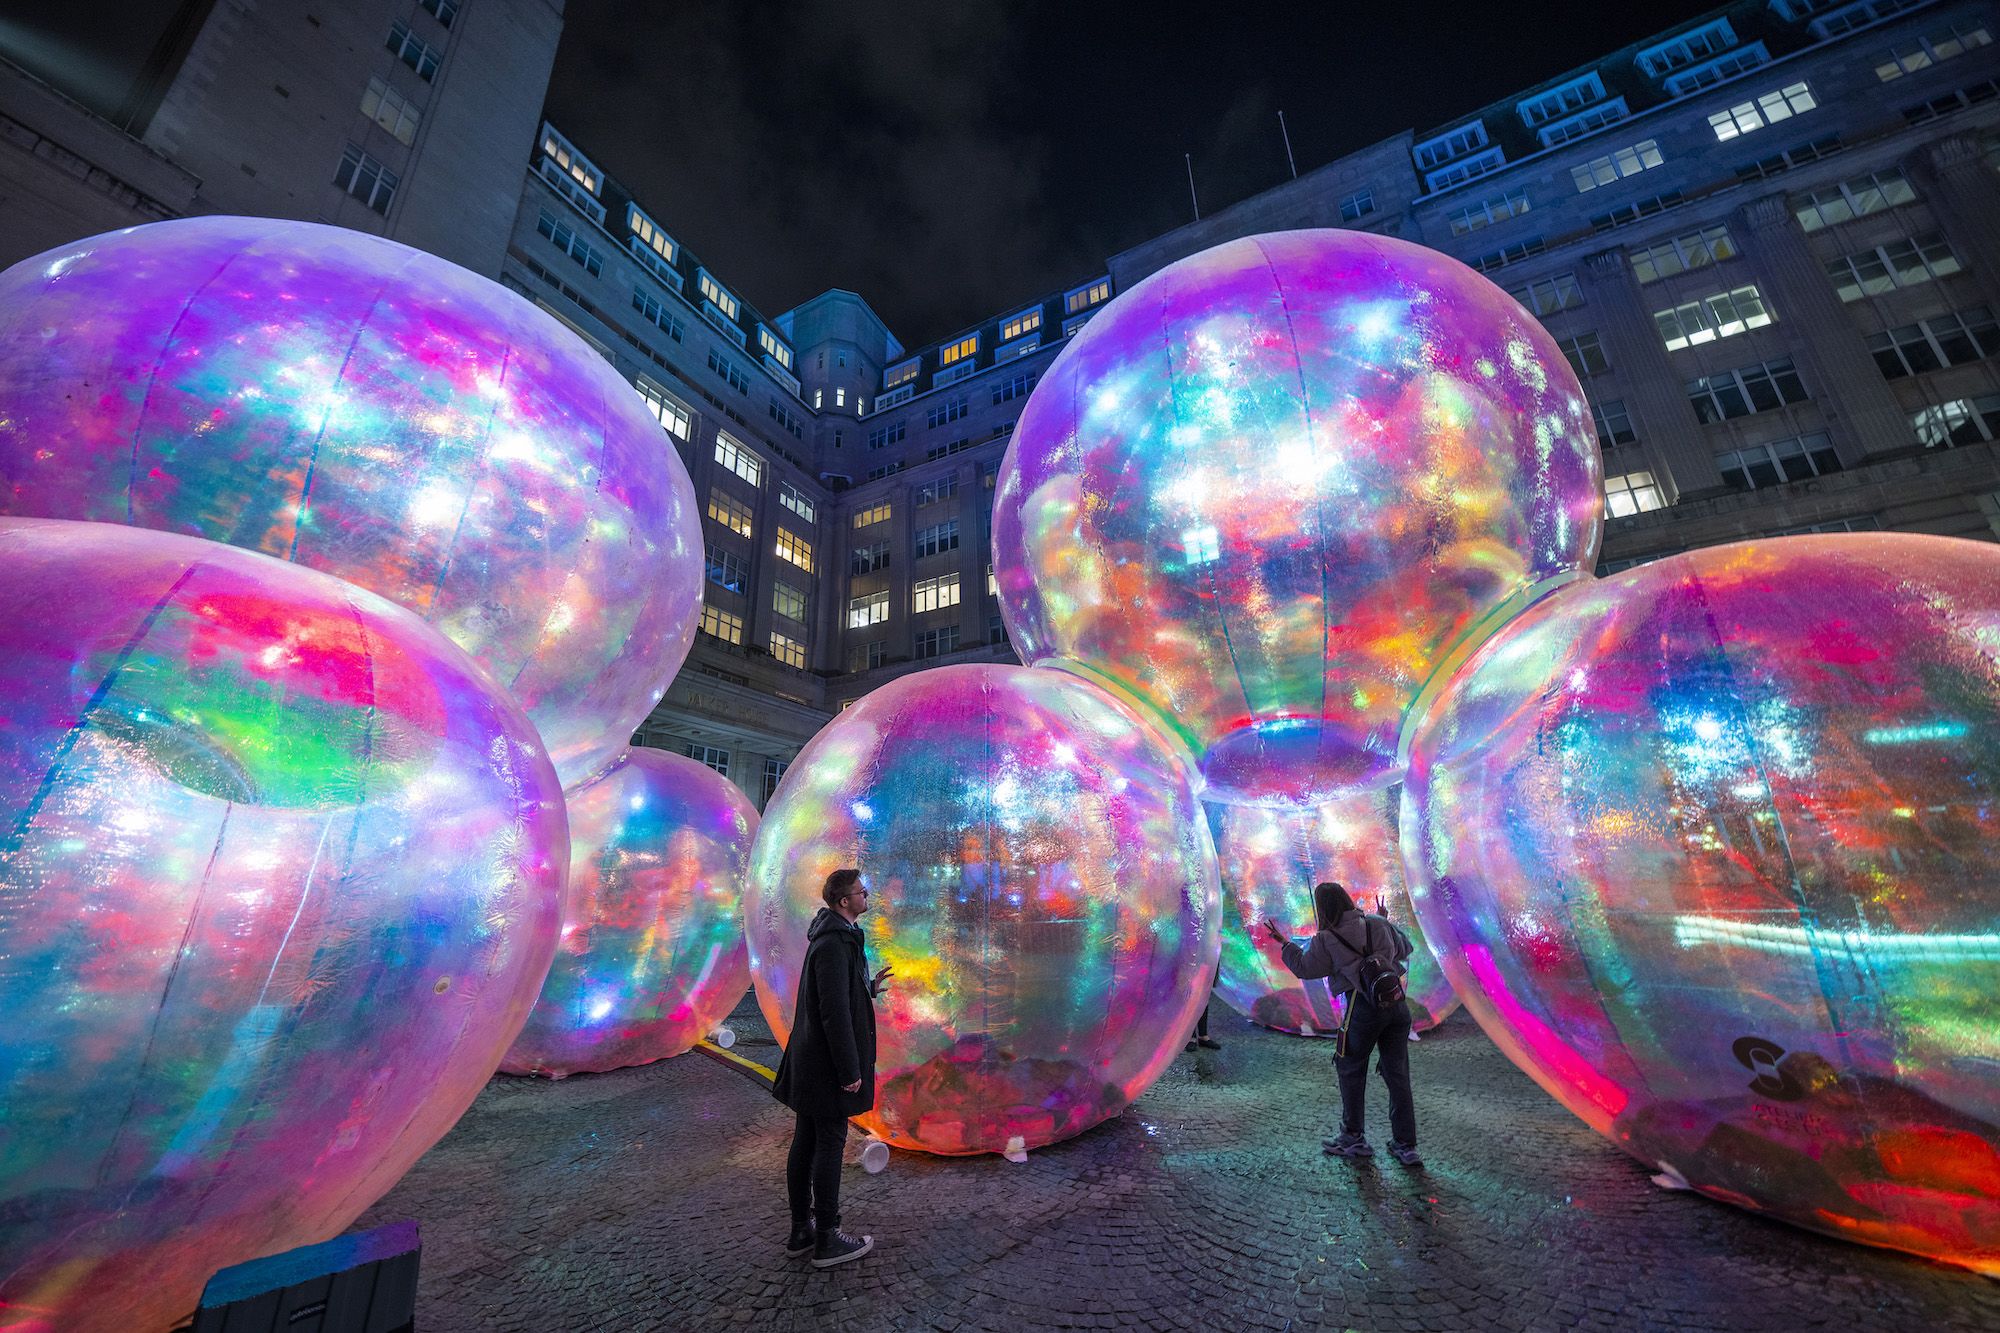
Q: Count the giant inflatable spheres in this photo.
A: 7